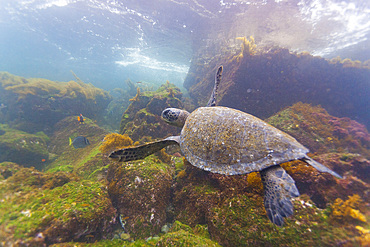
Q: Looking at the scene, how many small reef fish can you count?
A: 2